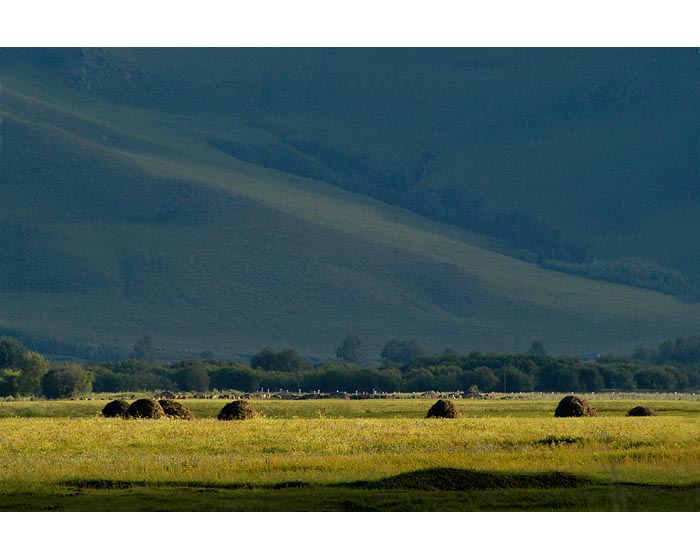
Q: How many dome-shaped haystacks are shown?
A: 7